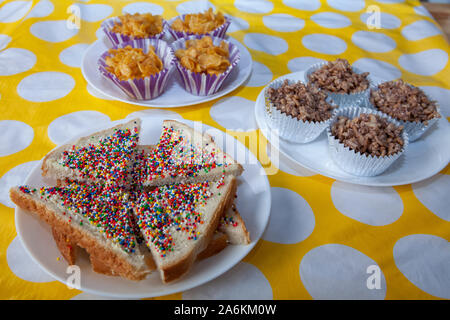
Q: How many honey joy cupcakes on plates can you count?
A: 4